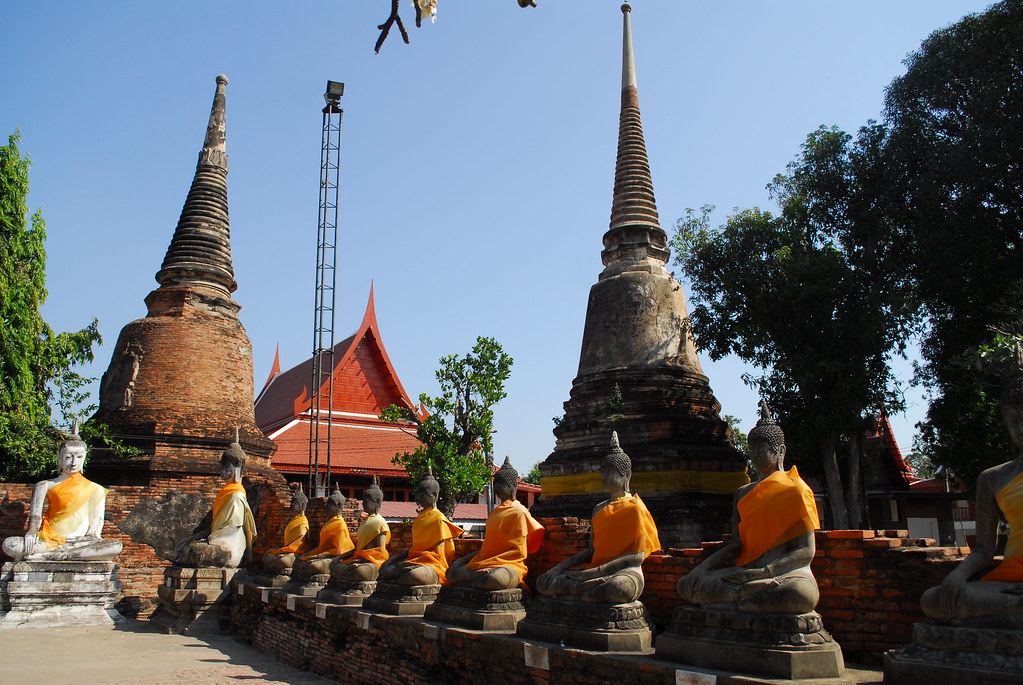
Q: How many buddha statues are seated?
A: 10